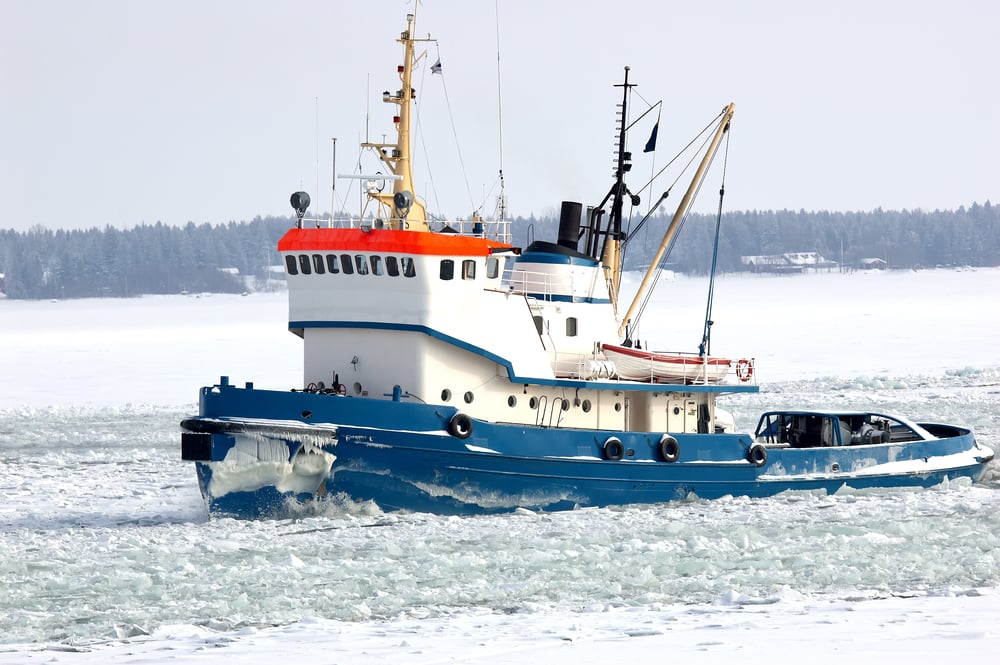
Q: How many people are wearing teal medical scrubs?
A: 0